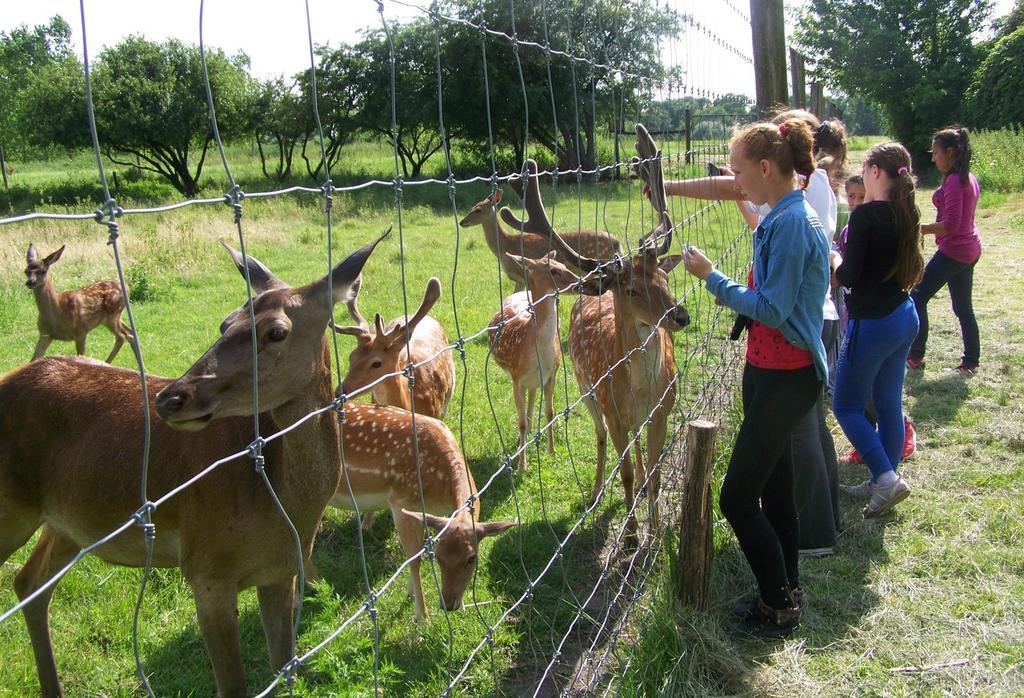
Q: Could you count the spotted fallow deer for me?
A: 6